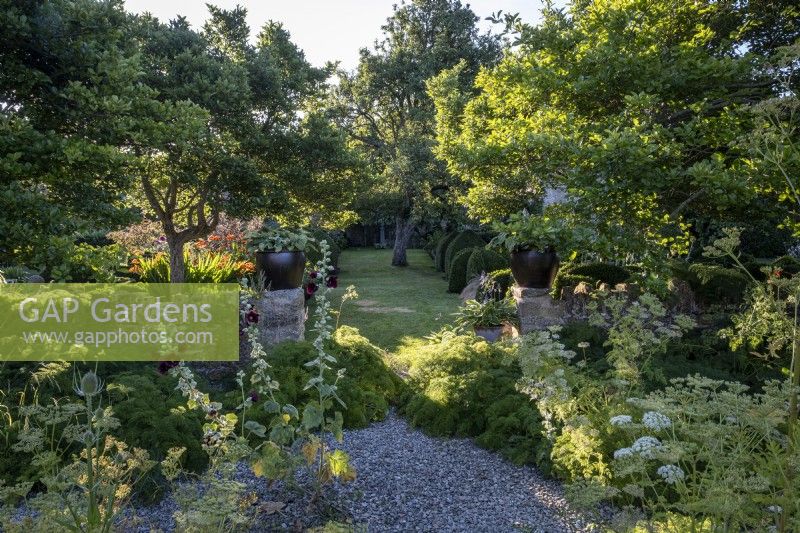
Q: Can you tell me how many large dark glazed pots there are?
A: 2